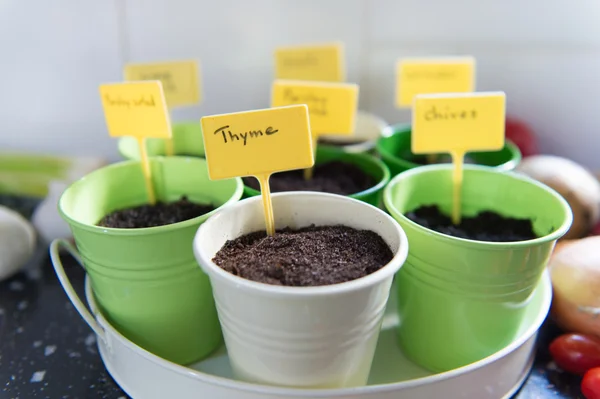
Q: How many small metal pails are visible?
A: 7